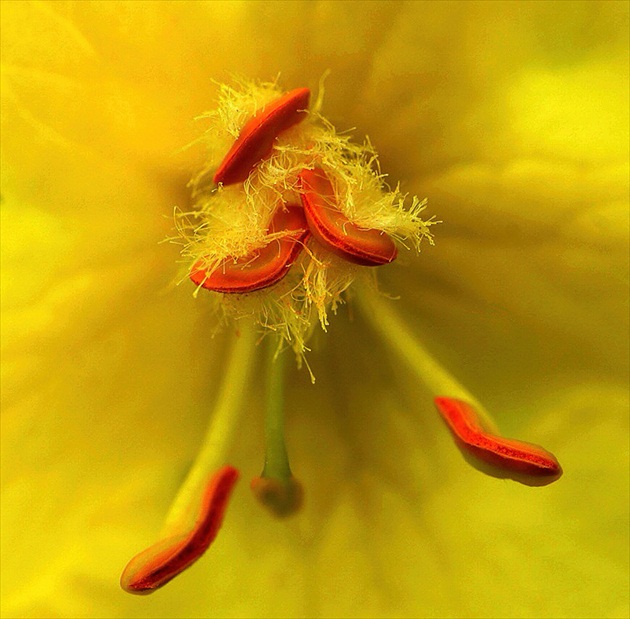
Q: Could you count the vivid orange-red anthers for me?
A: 5